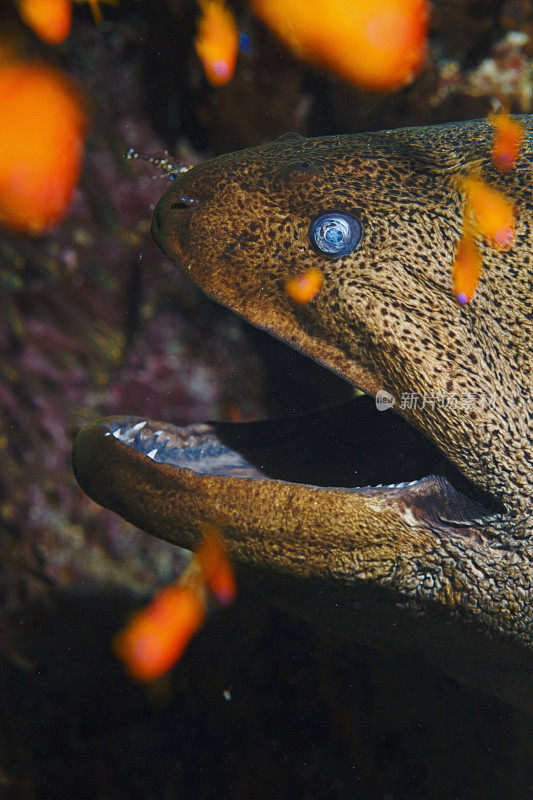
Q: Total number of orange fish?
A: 10